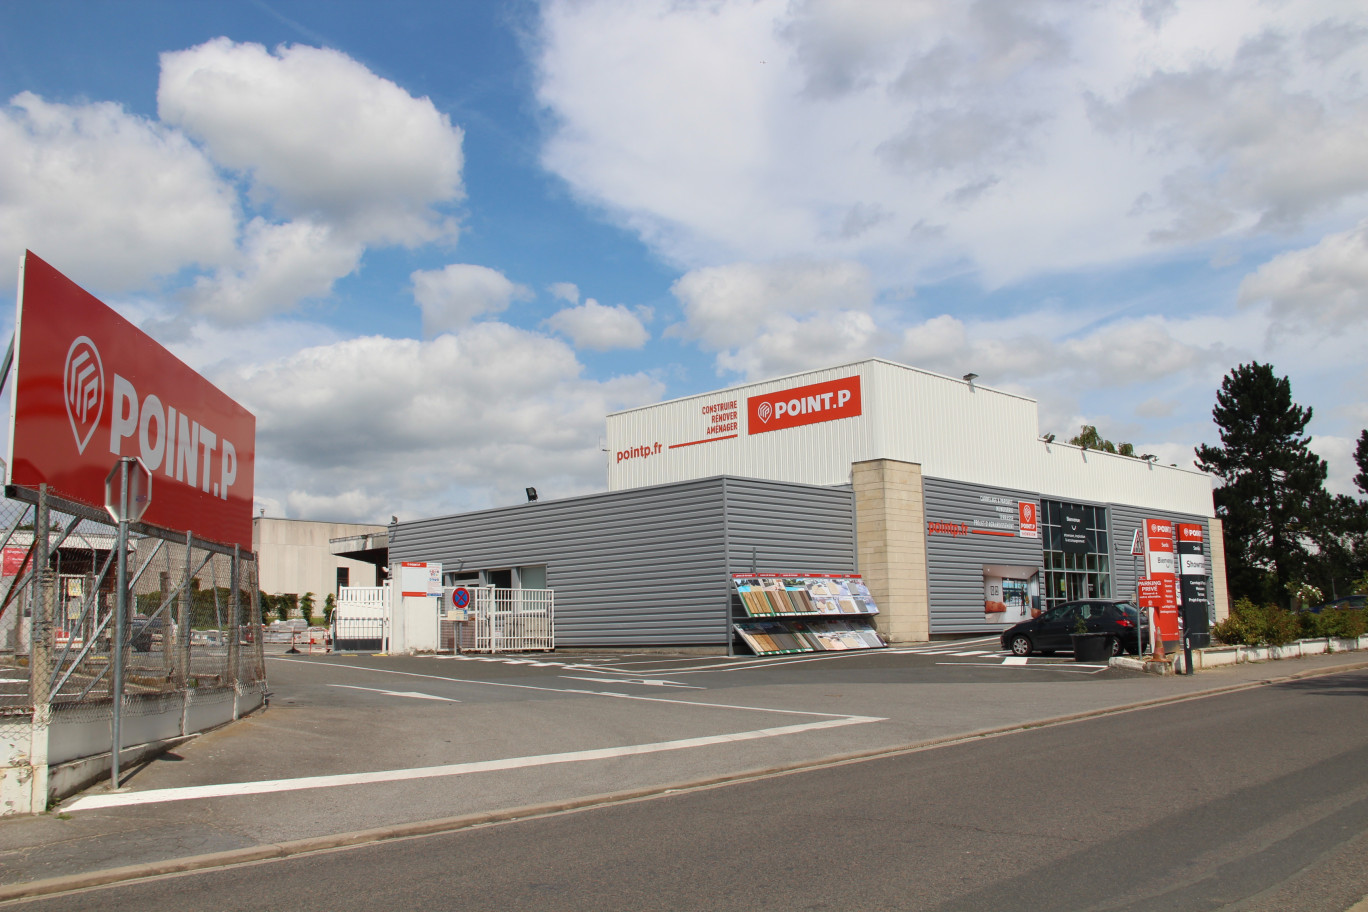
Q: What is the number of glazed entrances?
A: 1